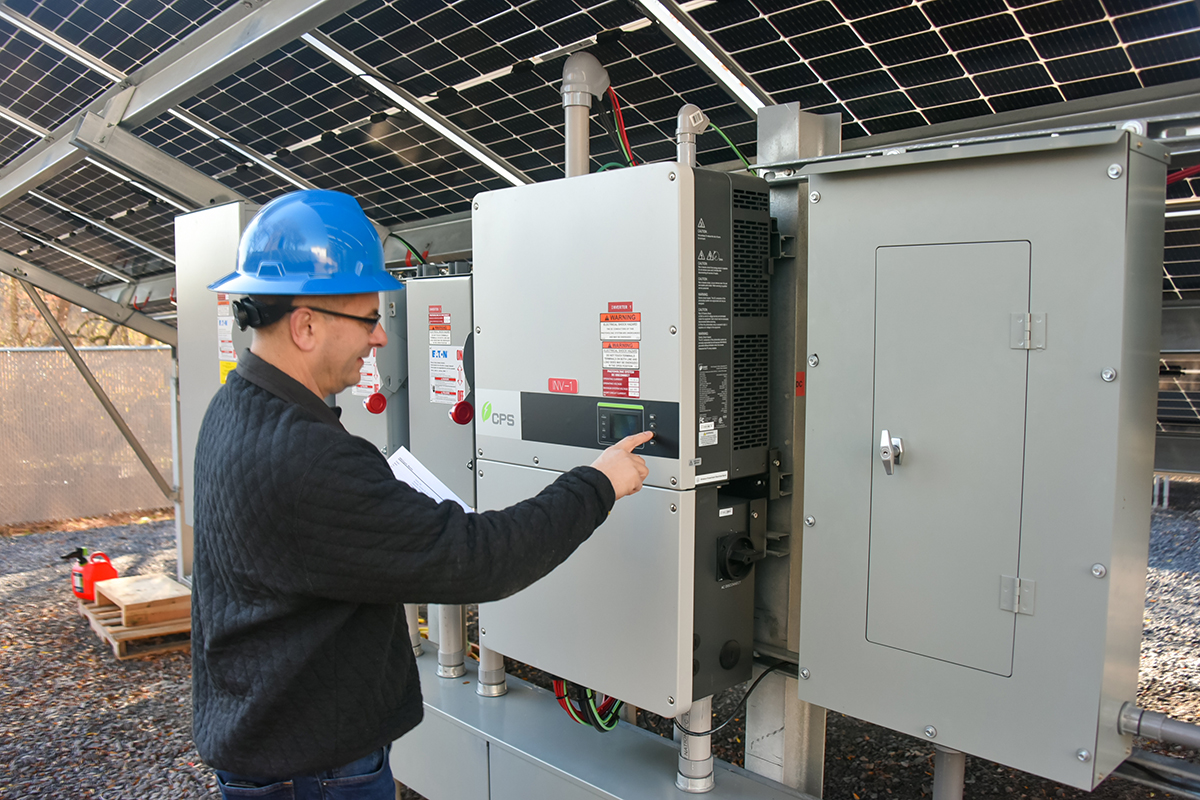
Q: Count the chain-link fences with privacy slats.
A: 1